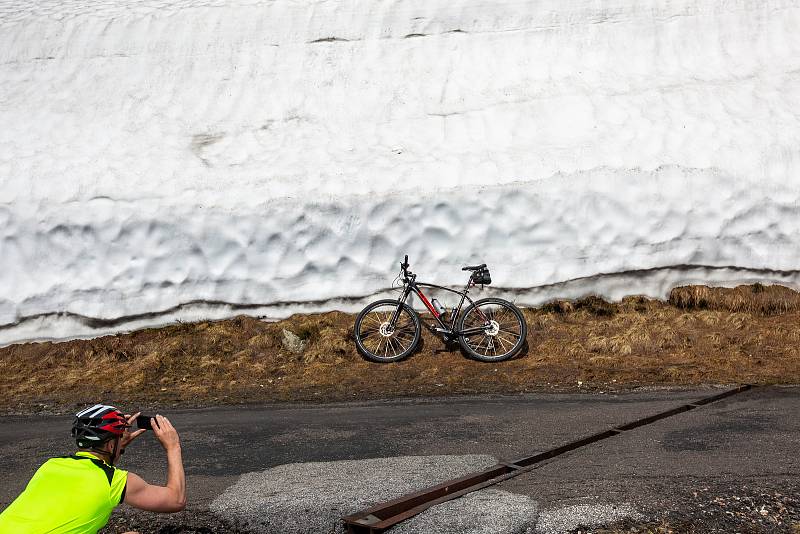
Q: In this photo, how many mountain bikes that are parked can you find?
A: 1